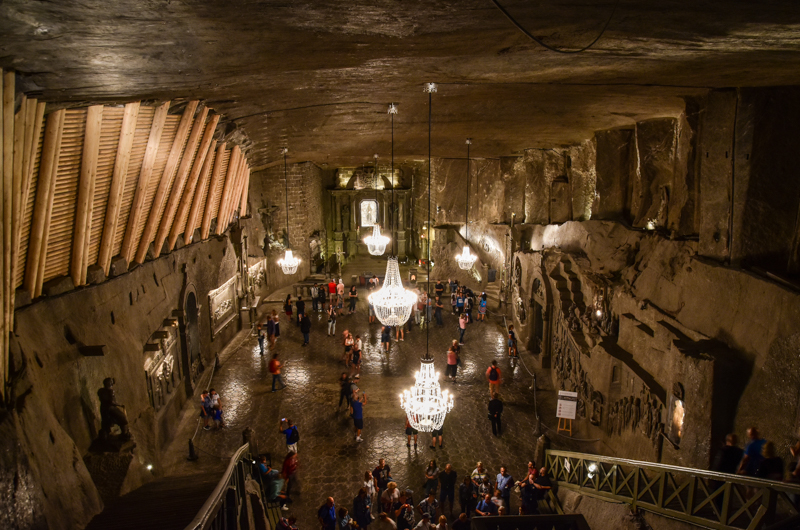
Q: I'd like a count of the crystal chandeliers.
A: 5